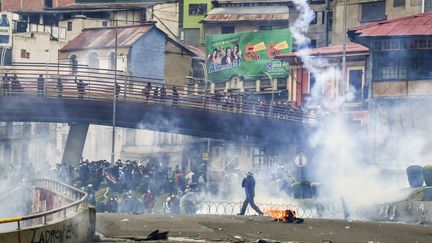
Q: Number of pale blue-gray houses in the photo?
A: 1